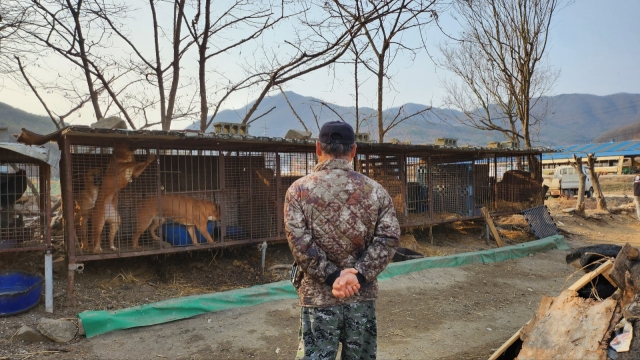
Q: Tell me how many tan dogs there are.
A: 3